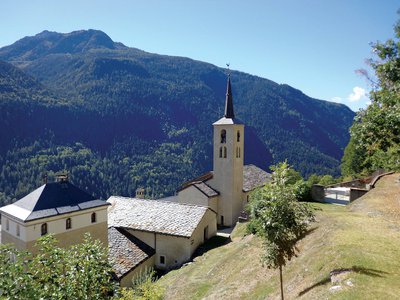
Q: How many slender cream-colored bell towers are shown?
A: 1